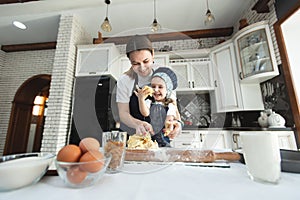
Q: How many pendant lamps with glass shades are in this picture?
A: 3